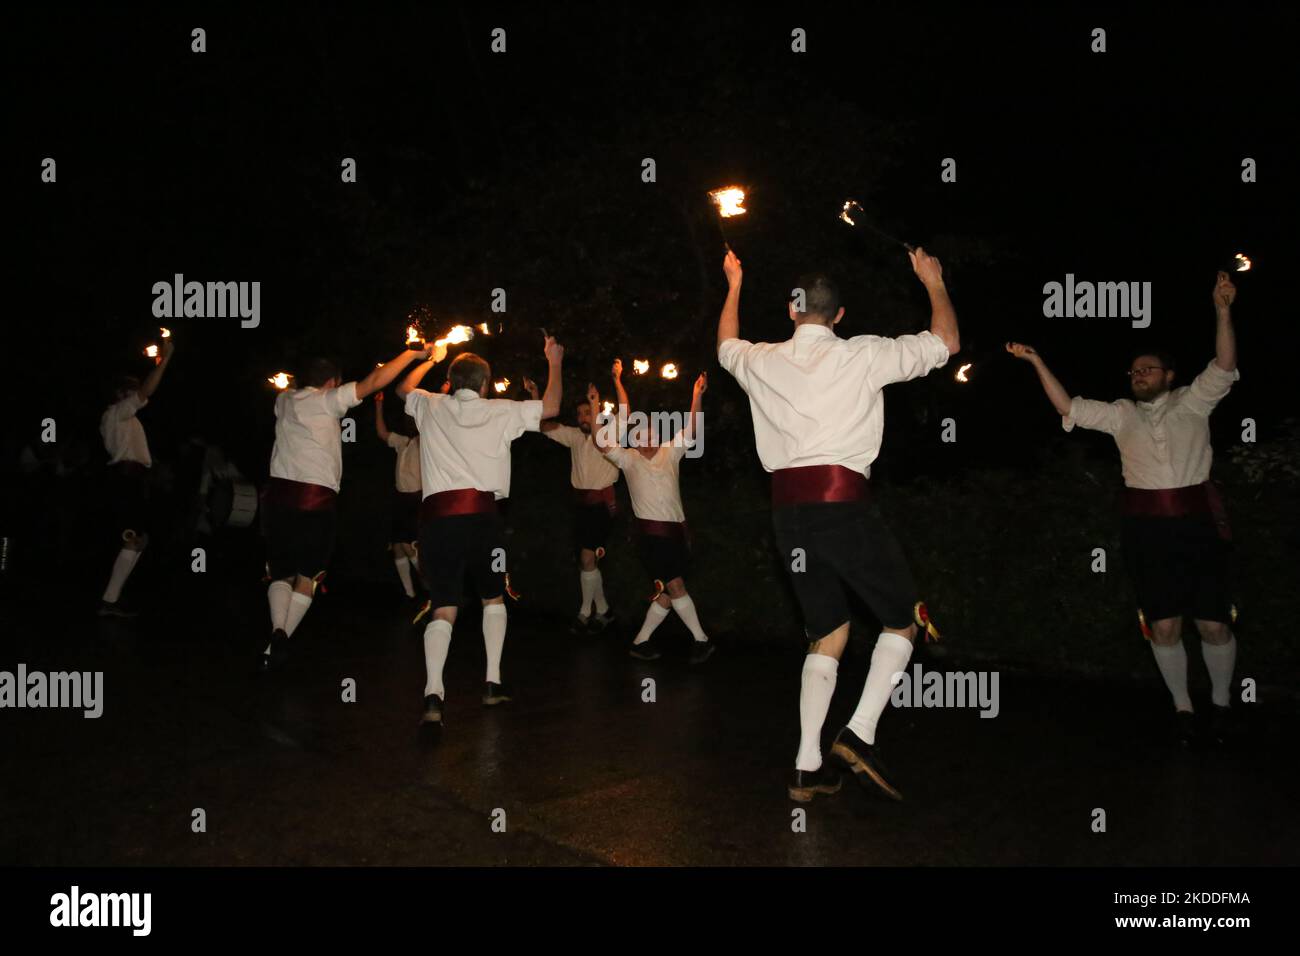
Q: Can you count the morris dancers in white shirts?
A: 8